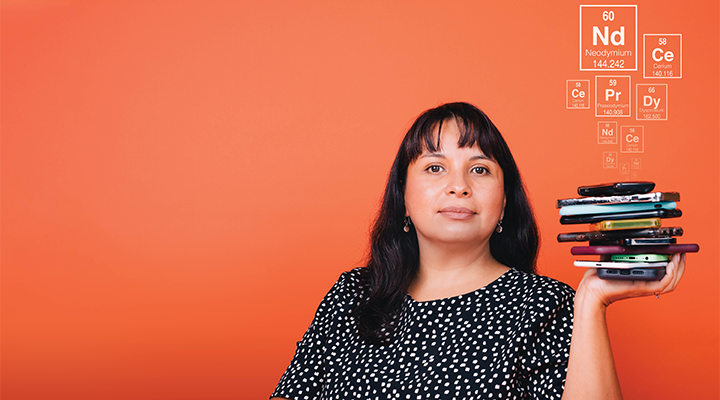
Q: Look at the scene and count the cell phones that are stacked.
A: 11